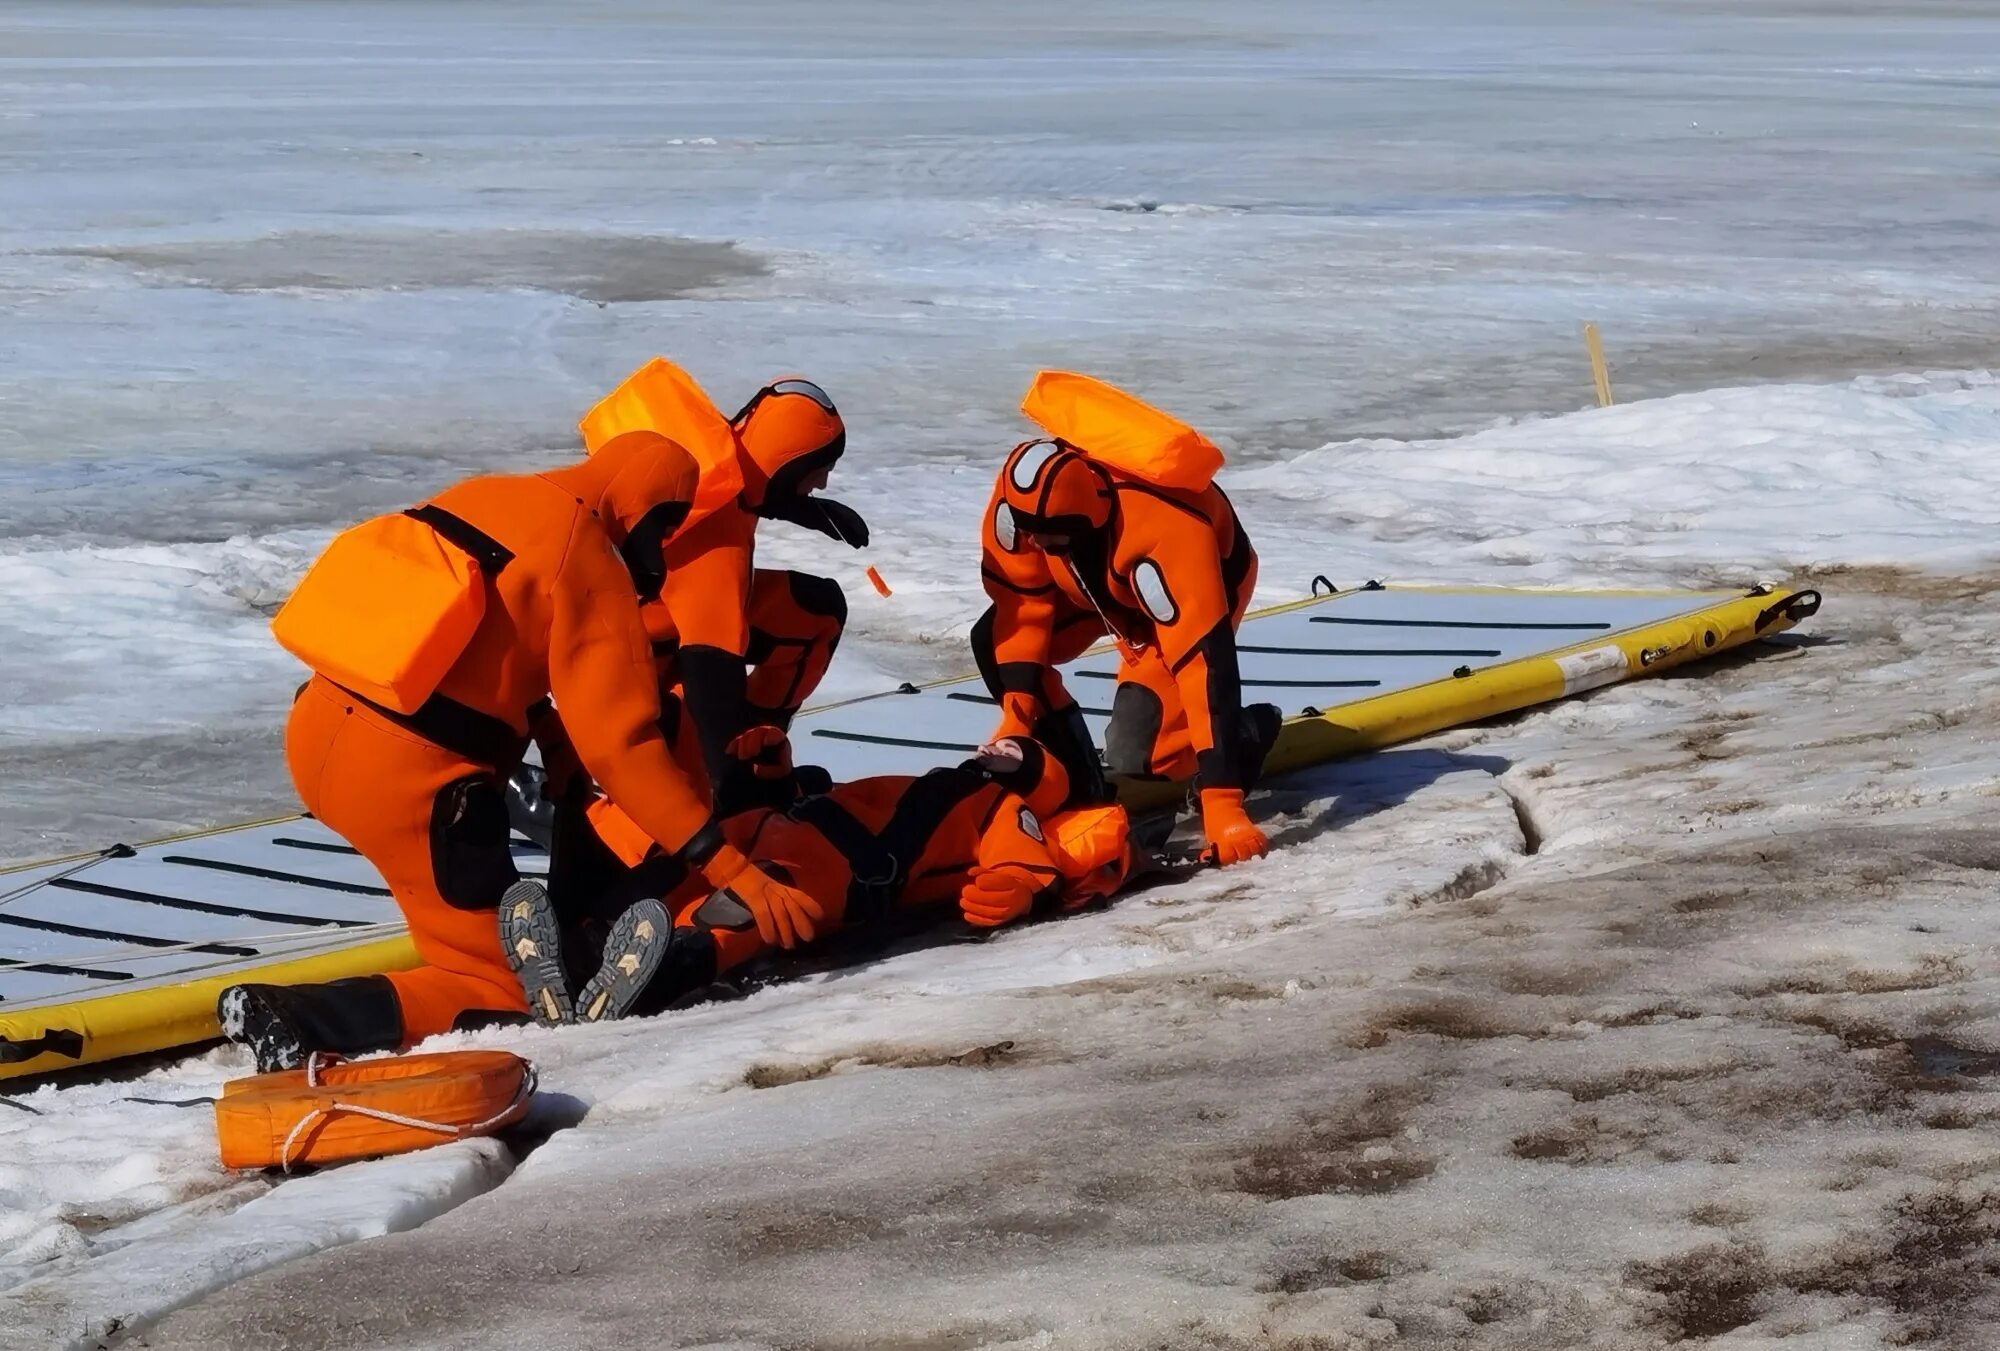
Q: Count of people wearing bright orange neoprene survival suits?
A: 4